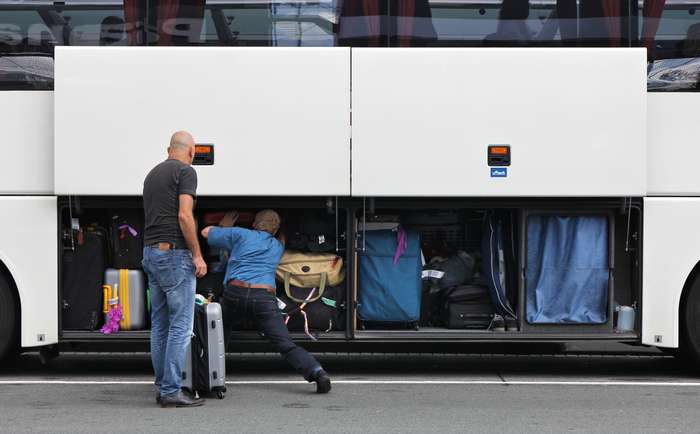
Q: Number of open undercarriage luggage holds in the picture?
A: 2